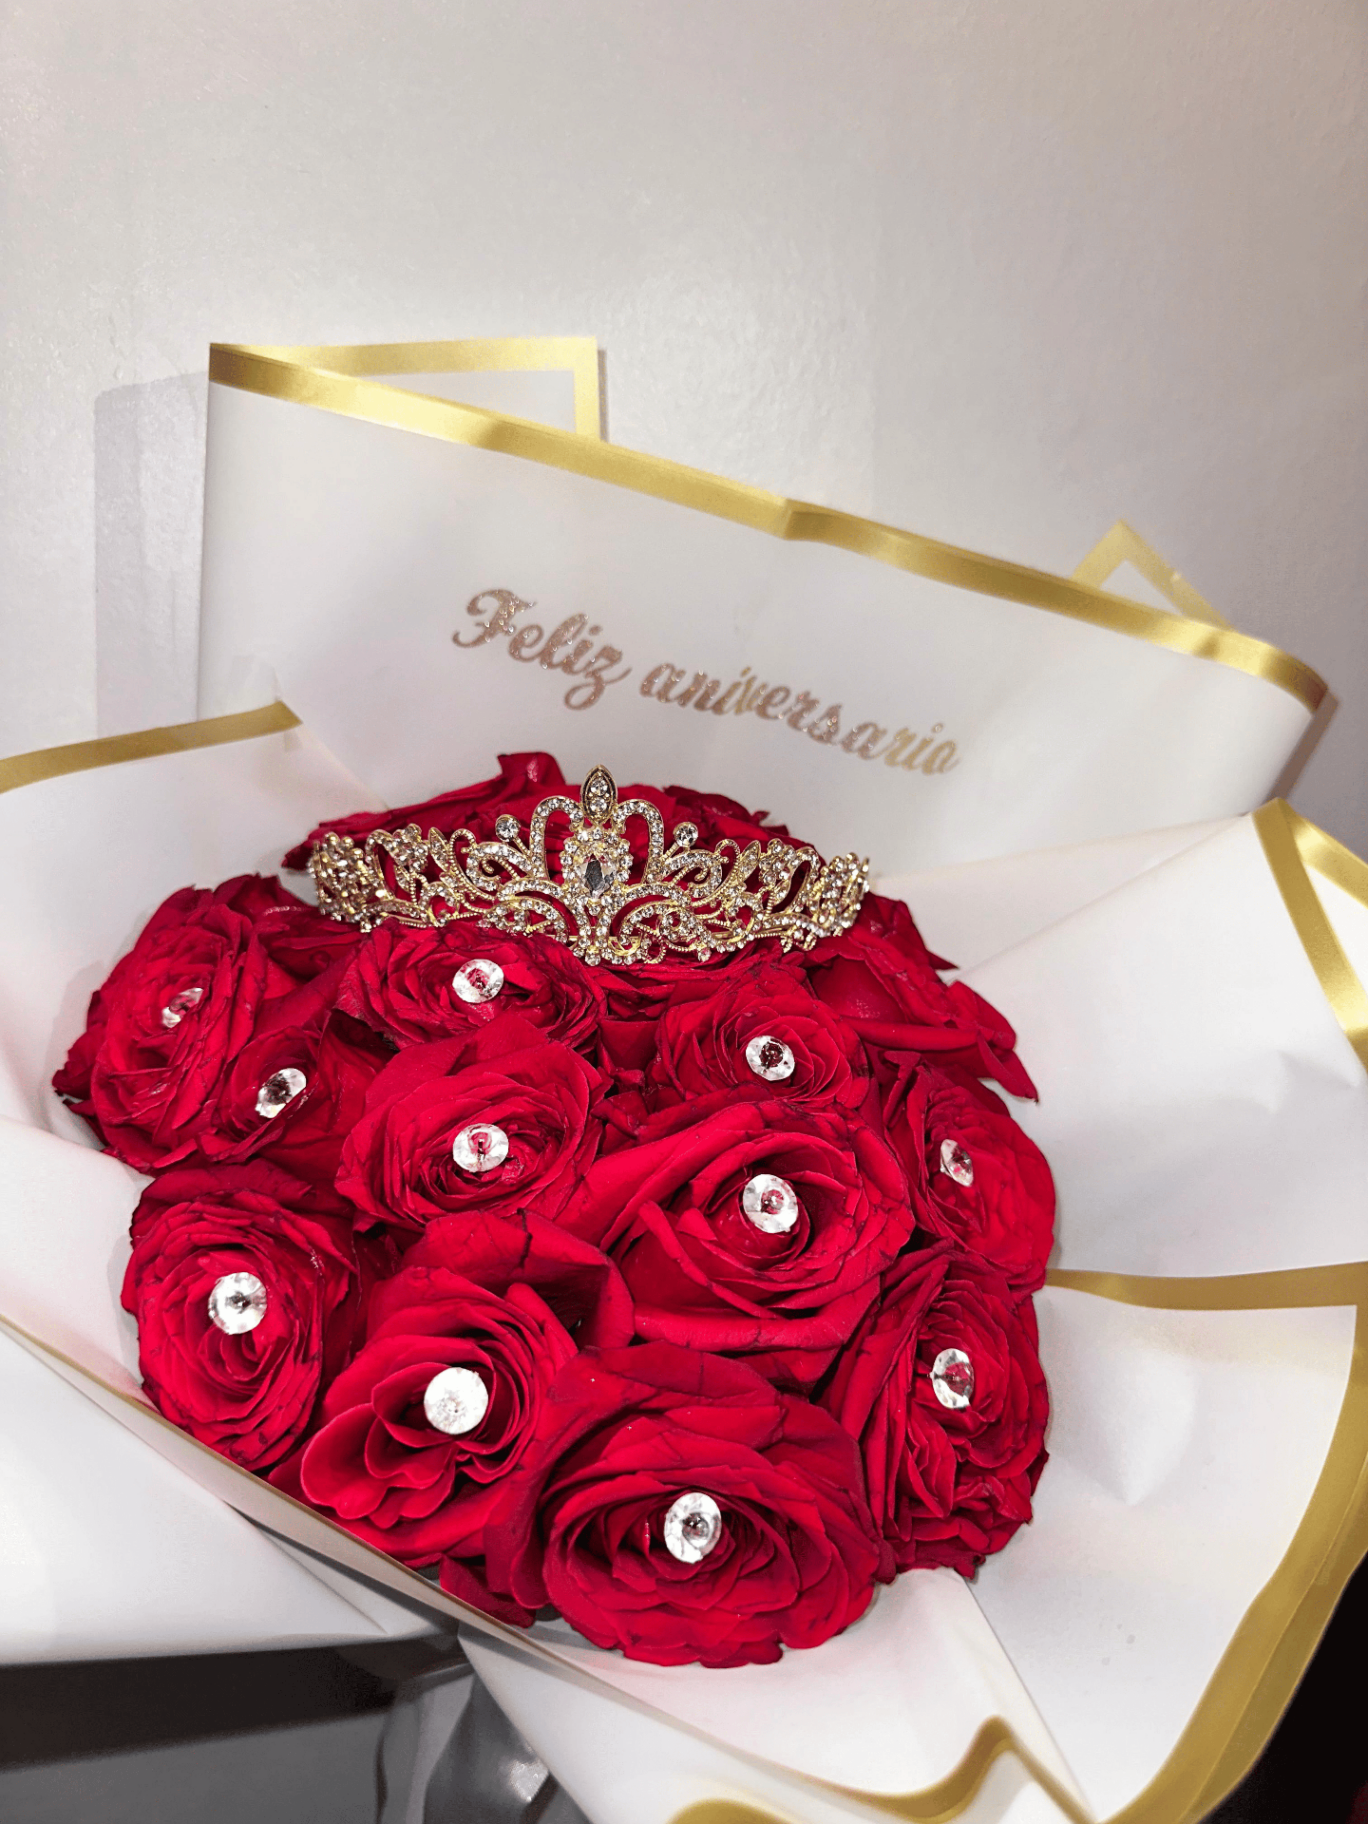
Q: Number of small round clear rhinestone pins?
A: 11